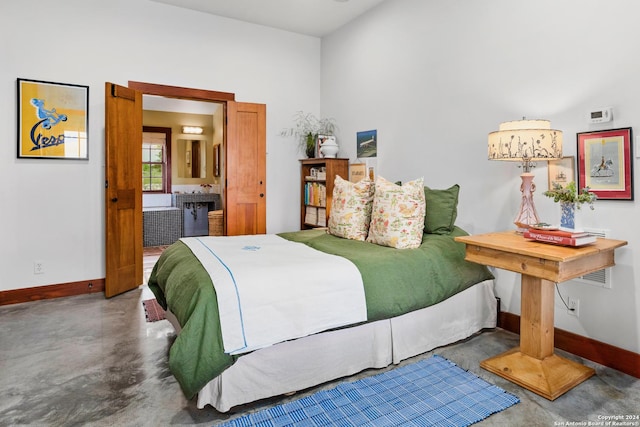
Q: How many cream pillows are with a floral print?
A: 2